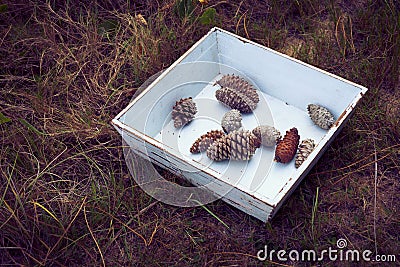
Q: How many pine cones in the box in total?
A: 10